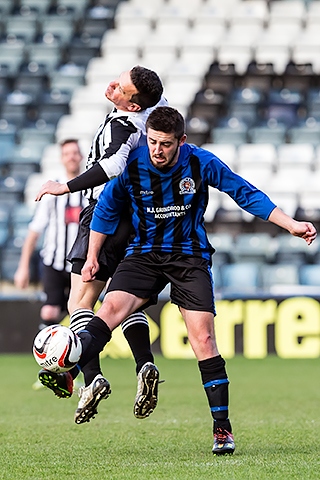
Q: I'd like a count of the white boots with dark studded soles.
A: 2